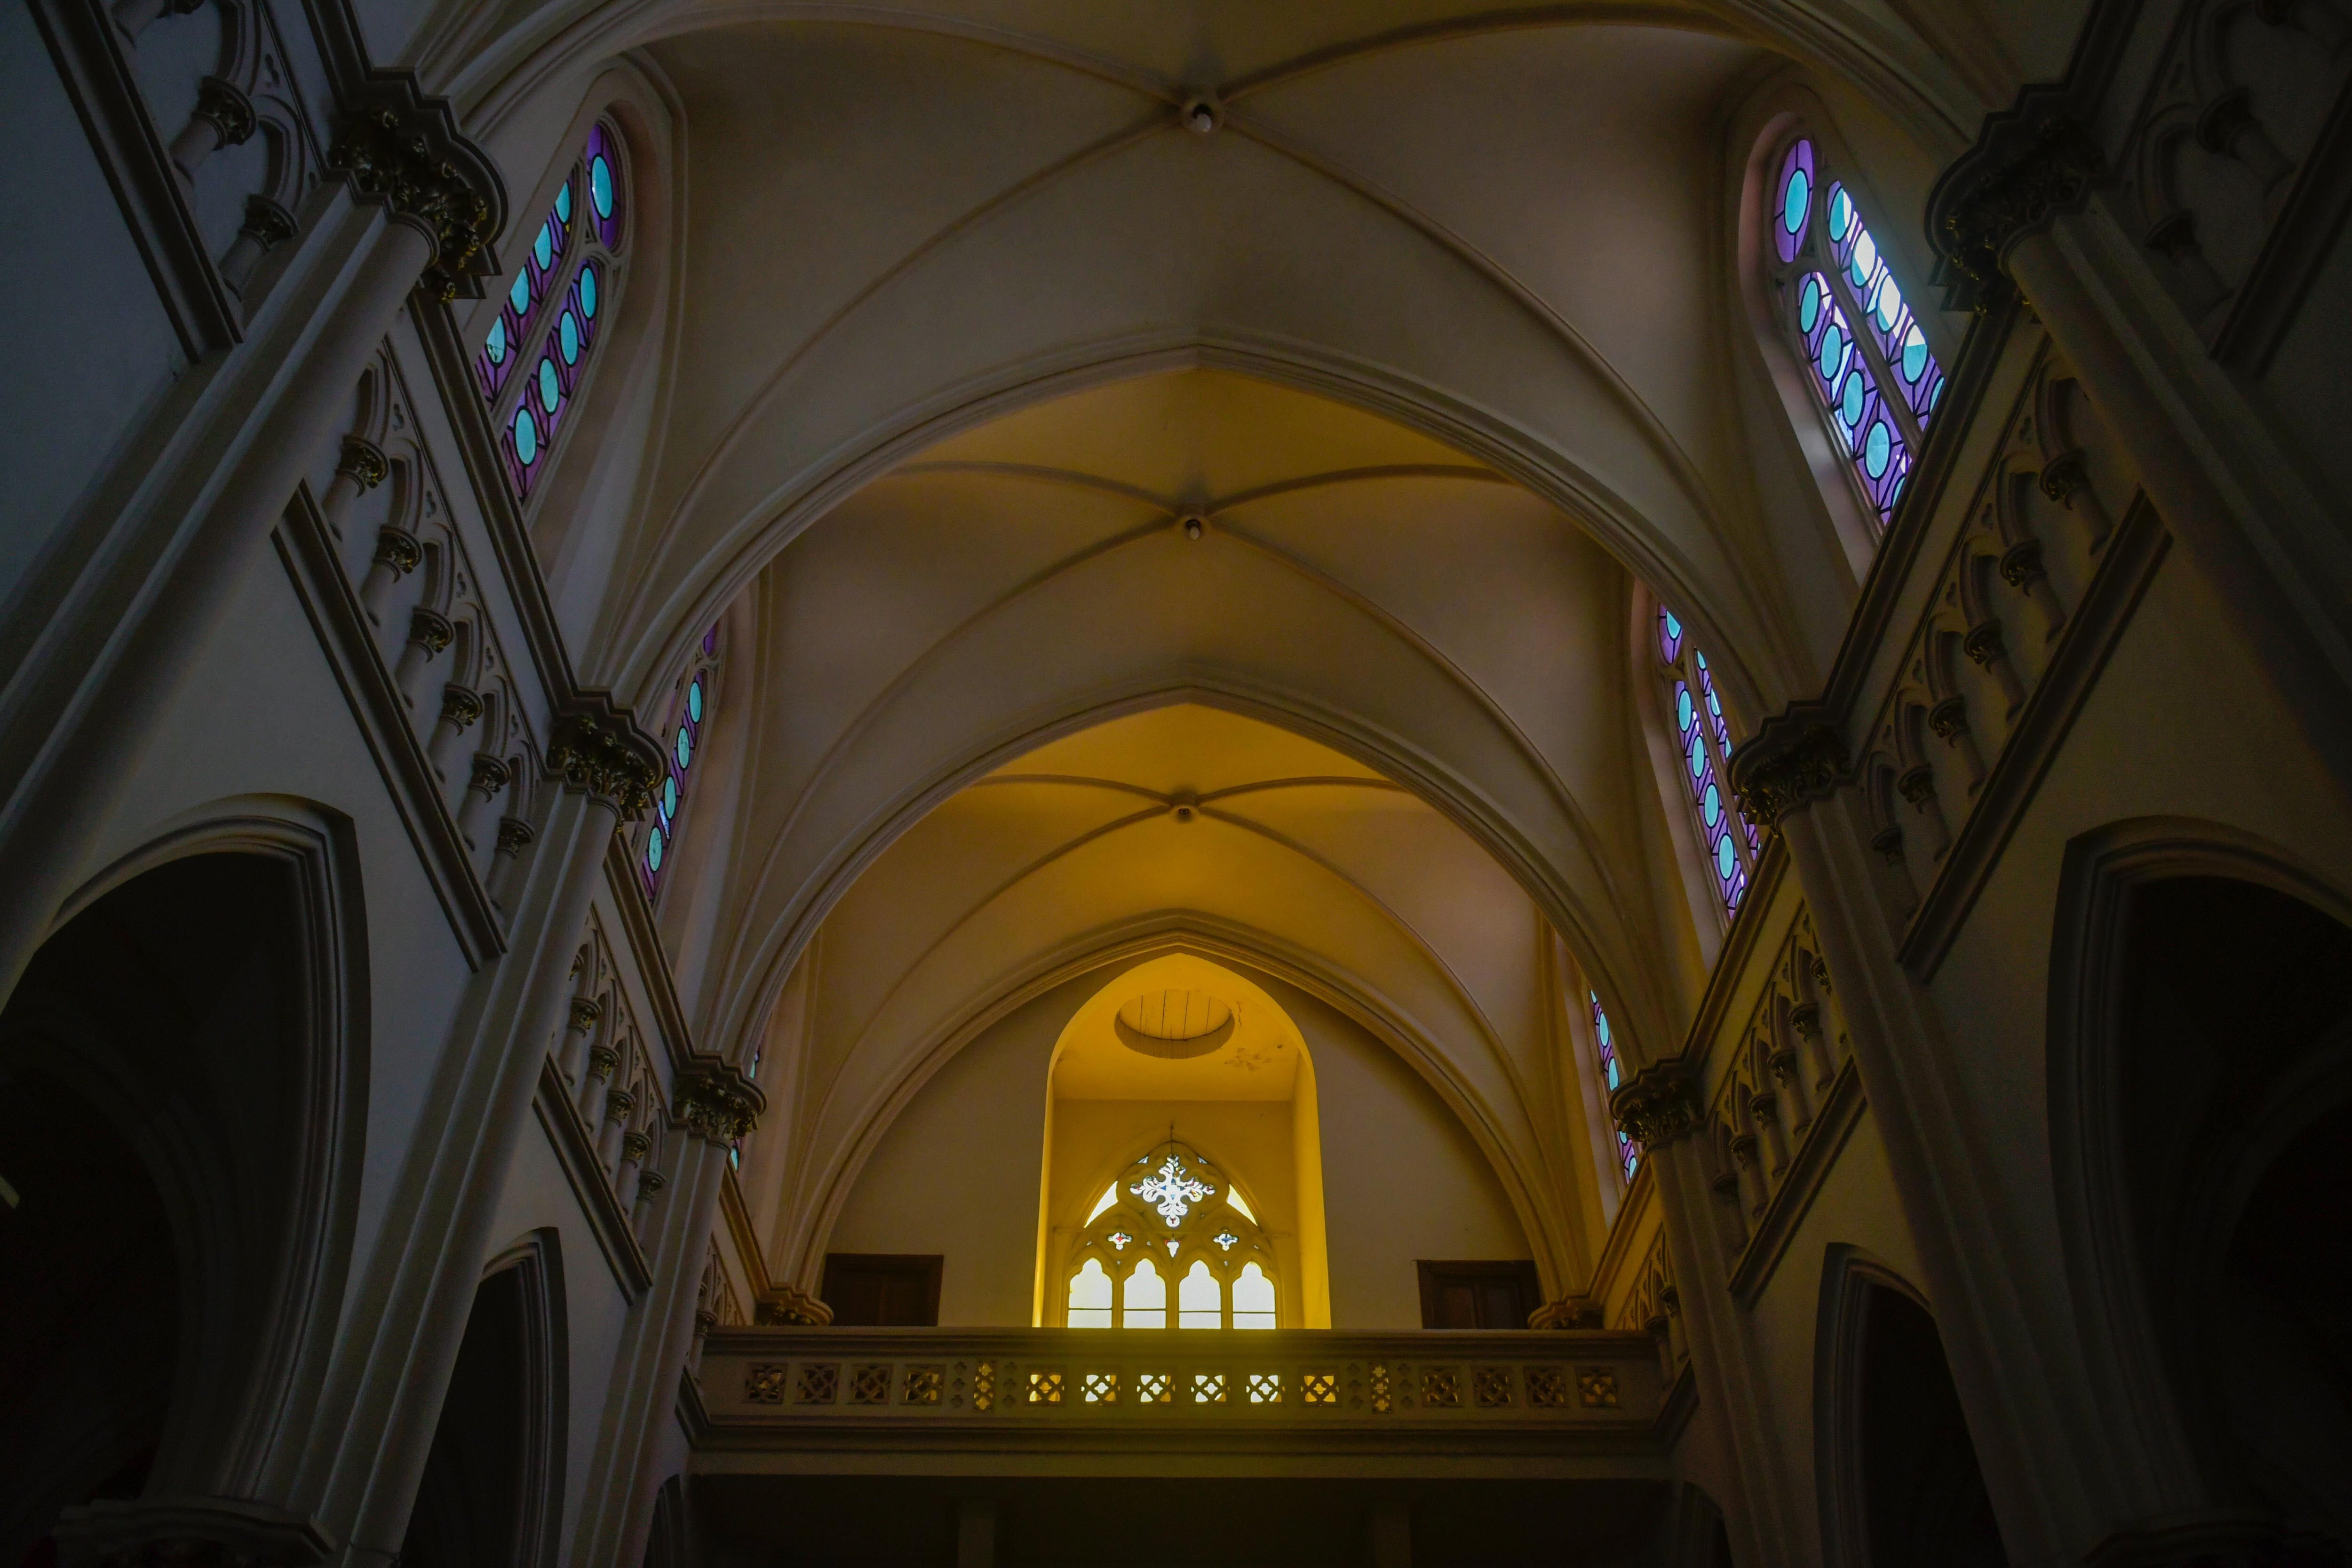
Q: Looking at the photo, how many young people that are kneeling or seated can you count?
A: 0